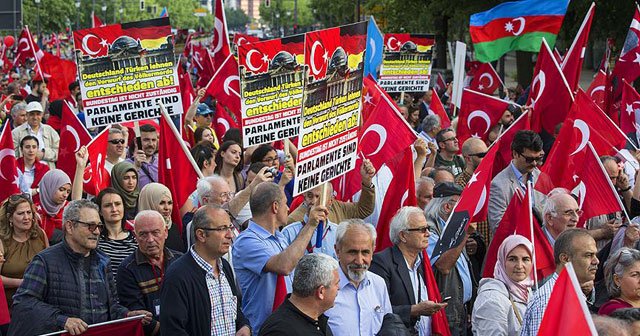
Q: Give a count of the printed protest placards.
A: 4